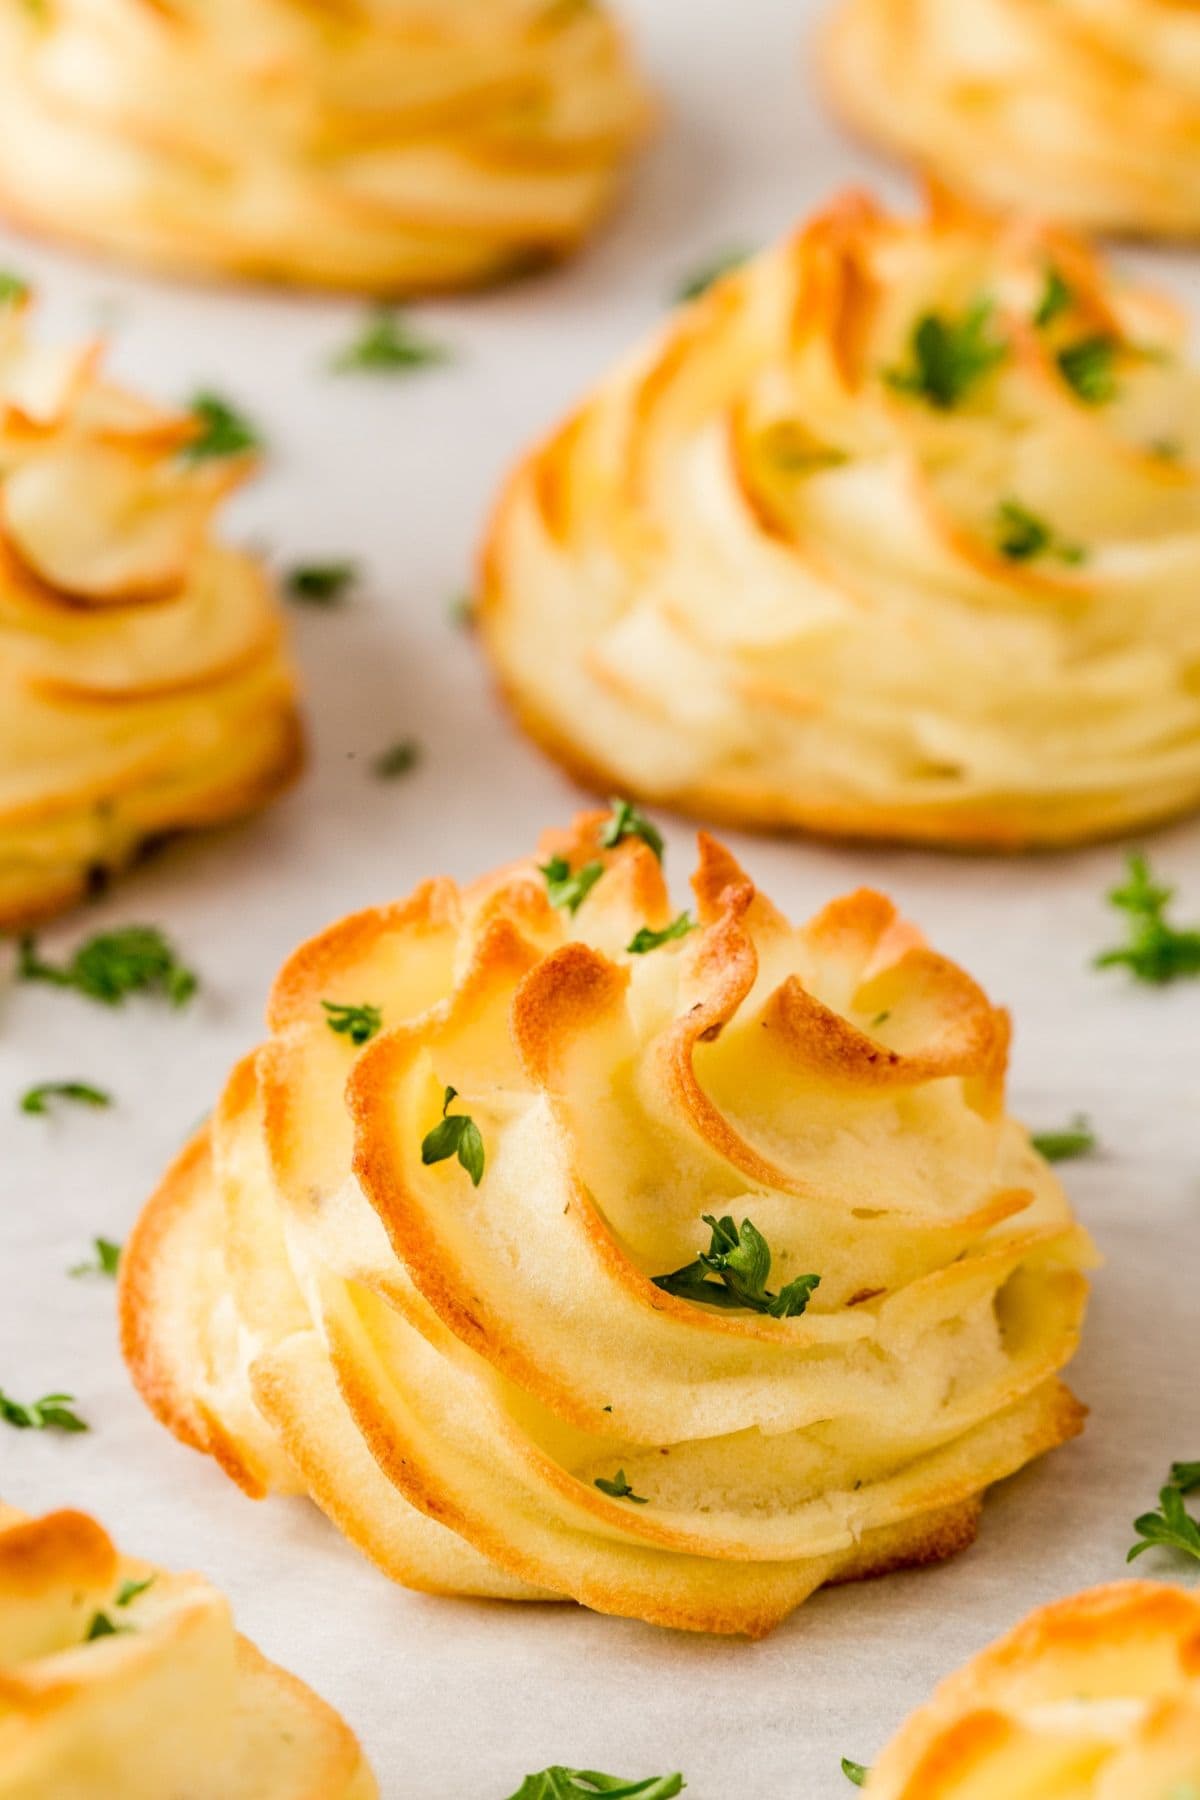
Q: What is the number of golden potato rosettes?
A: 7